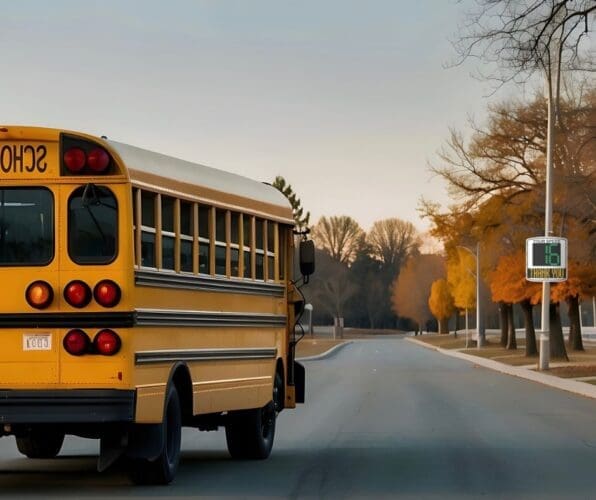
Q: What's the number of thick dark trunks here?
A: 5